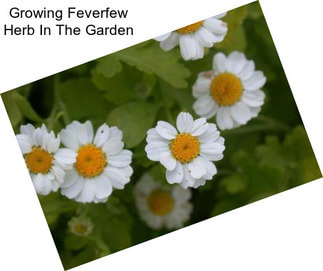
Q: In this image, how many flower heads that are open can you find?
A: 6